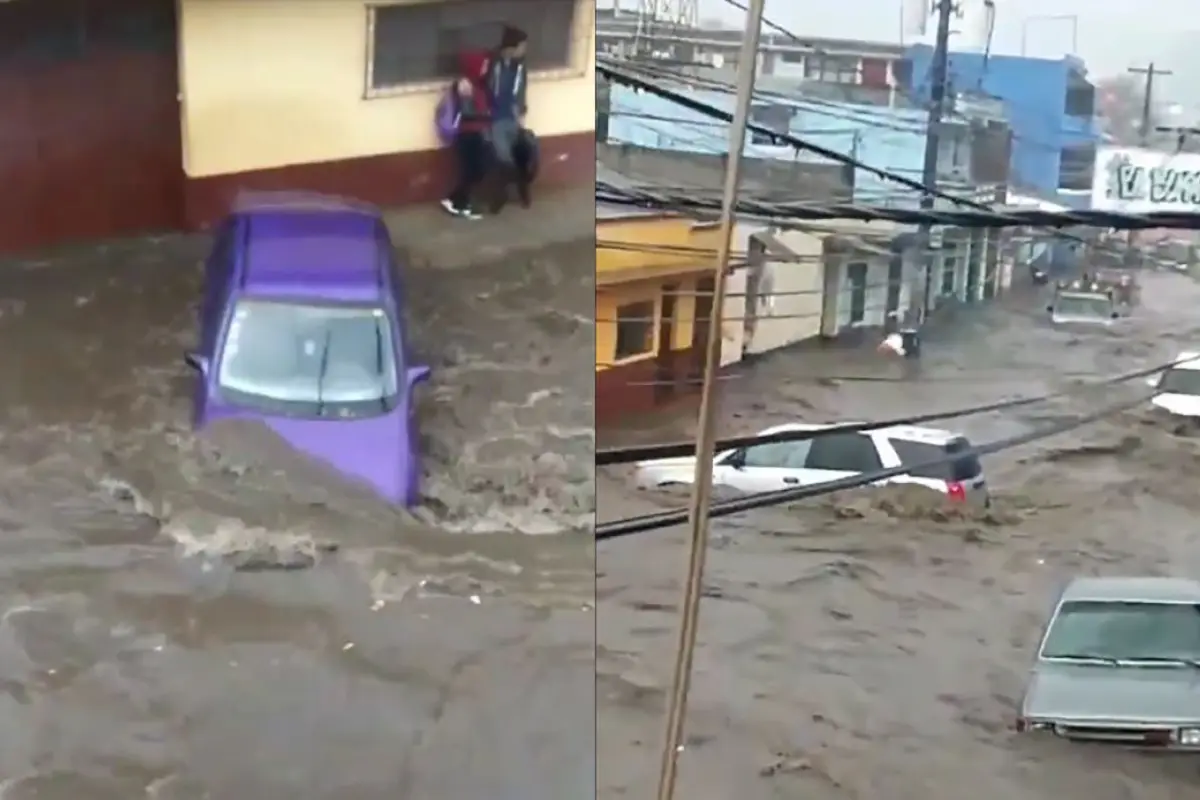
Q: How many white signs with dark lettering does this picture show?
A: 1